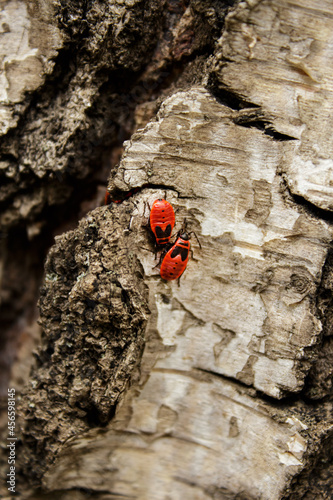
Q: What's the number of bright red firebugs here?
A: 2